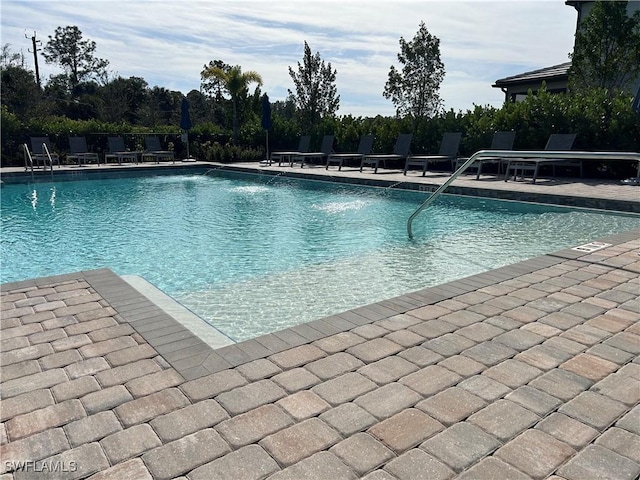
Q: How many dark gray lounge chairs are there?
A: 11